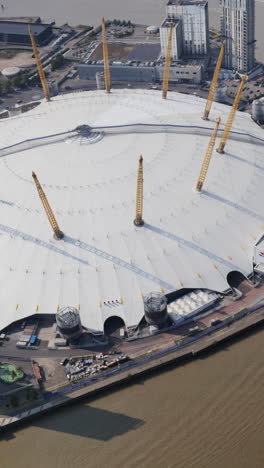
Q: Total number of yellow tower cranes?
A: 8